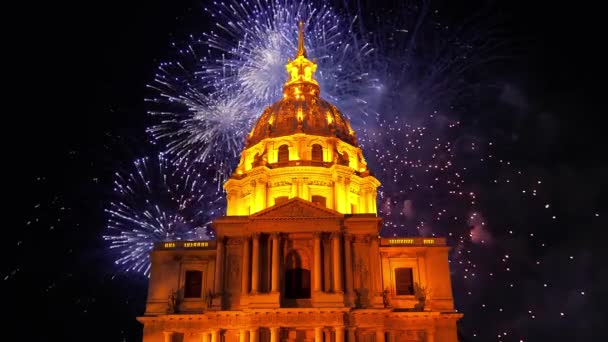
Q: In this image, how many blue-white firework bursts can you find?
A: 3